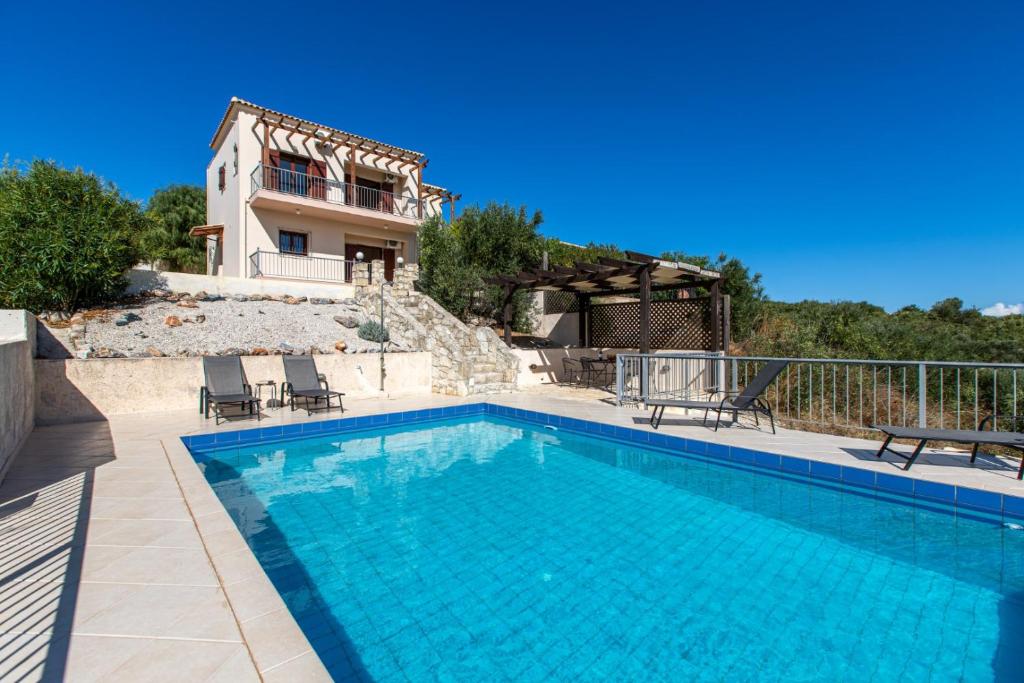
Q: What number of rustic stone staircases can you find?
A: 1